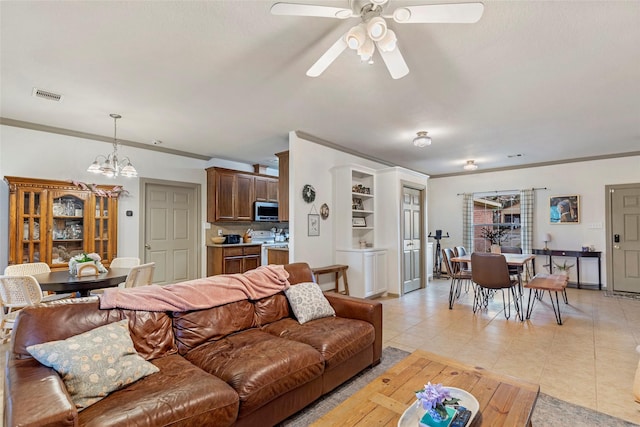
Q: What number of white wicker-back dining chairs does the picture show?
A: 4